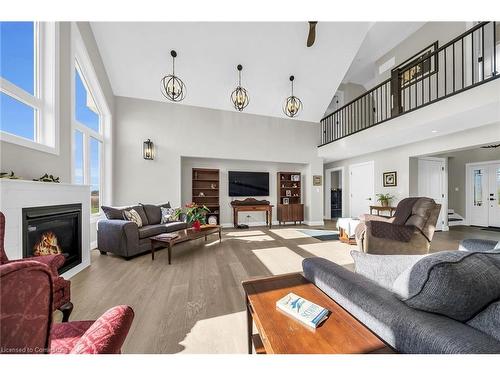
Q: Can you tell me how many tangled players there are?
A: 0